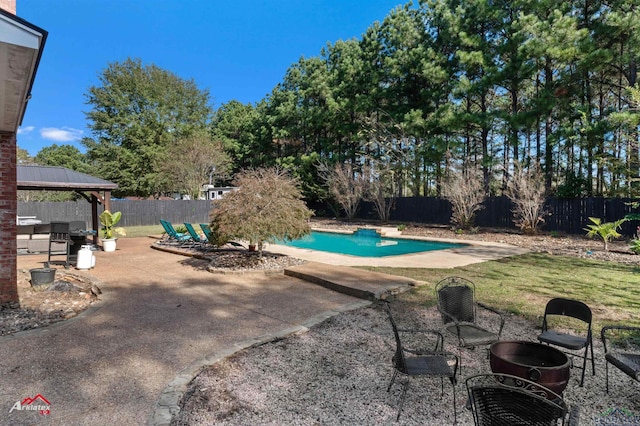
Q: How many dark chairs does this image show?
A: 5